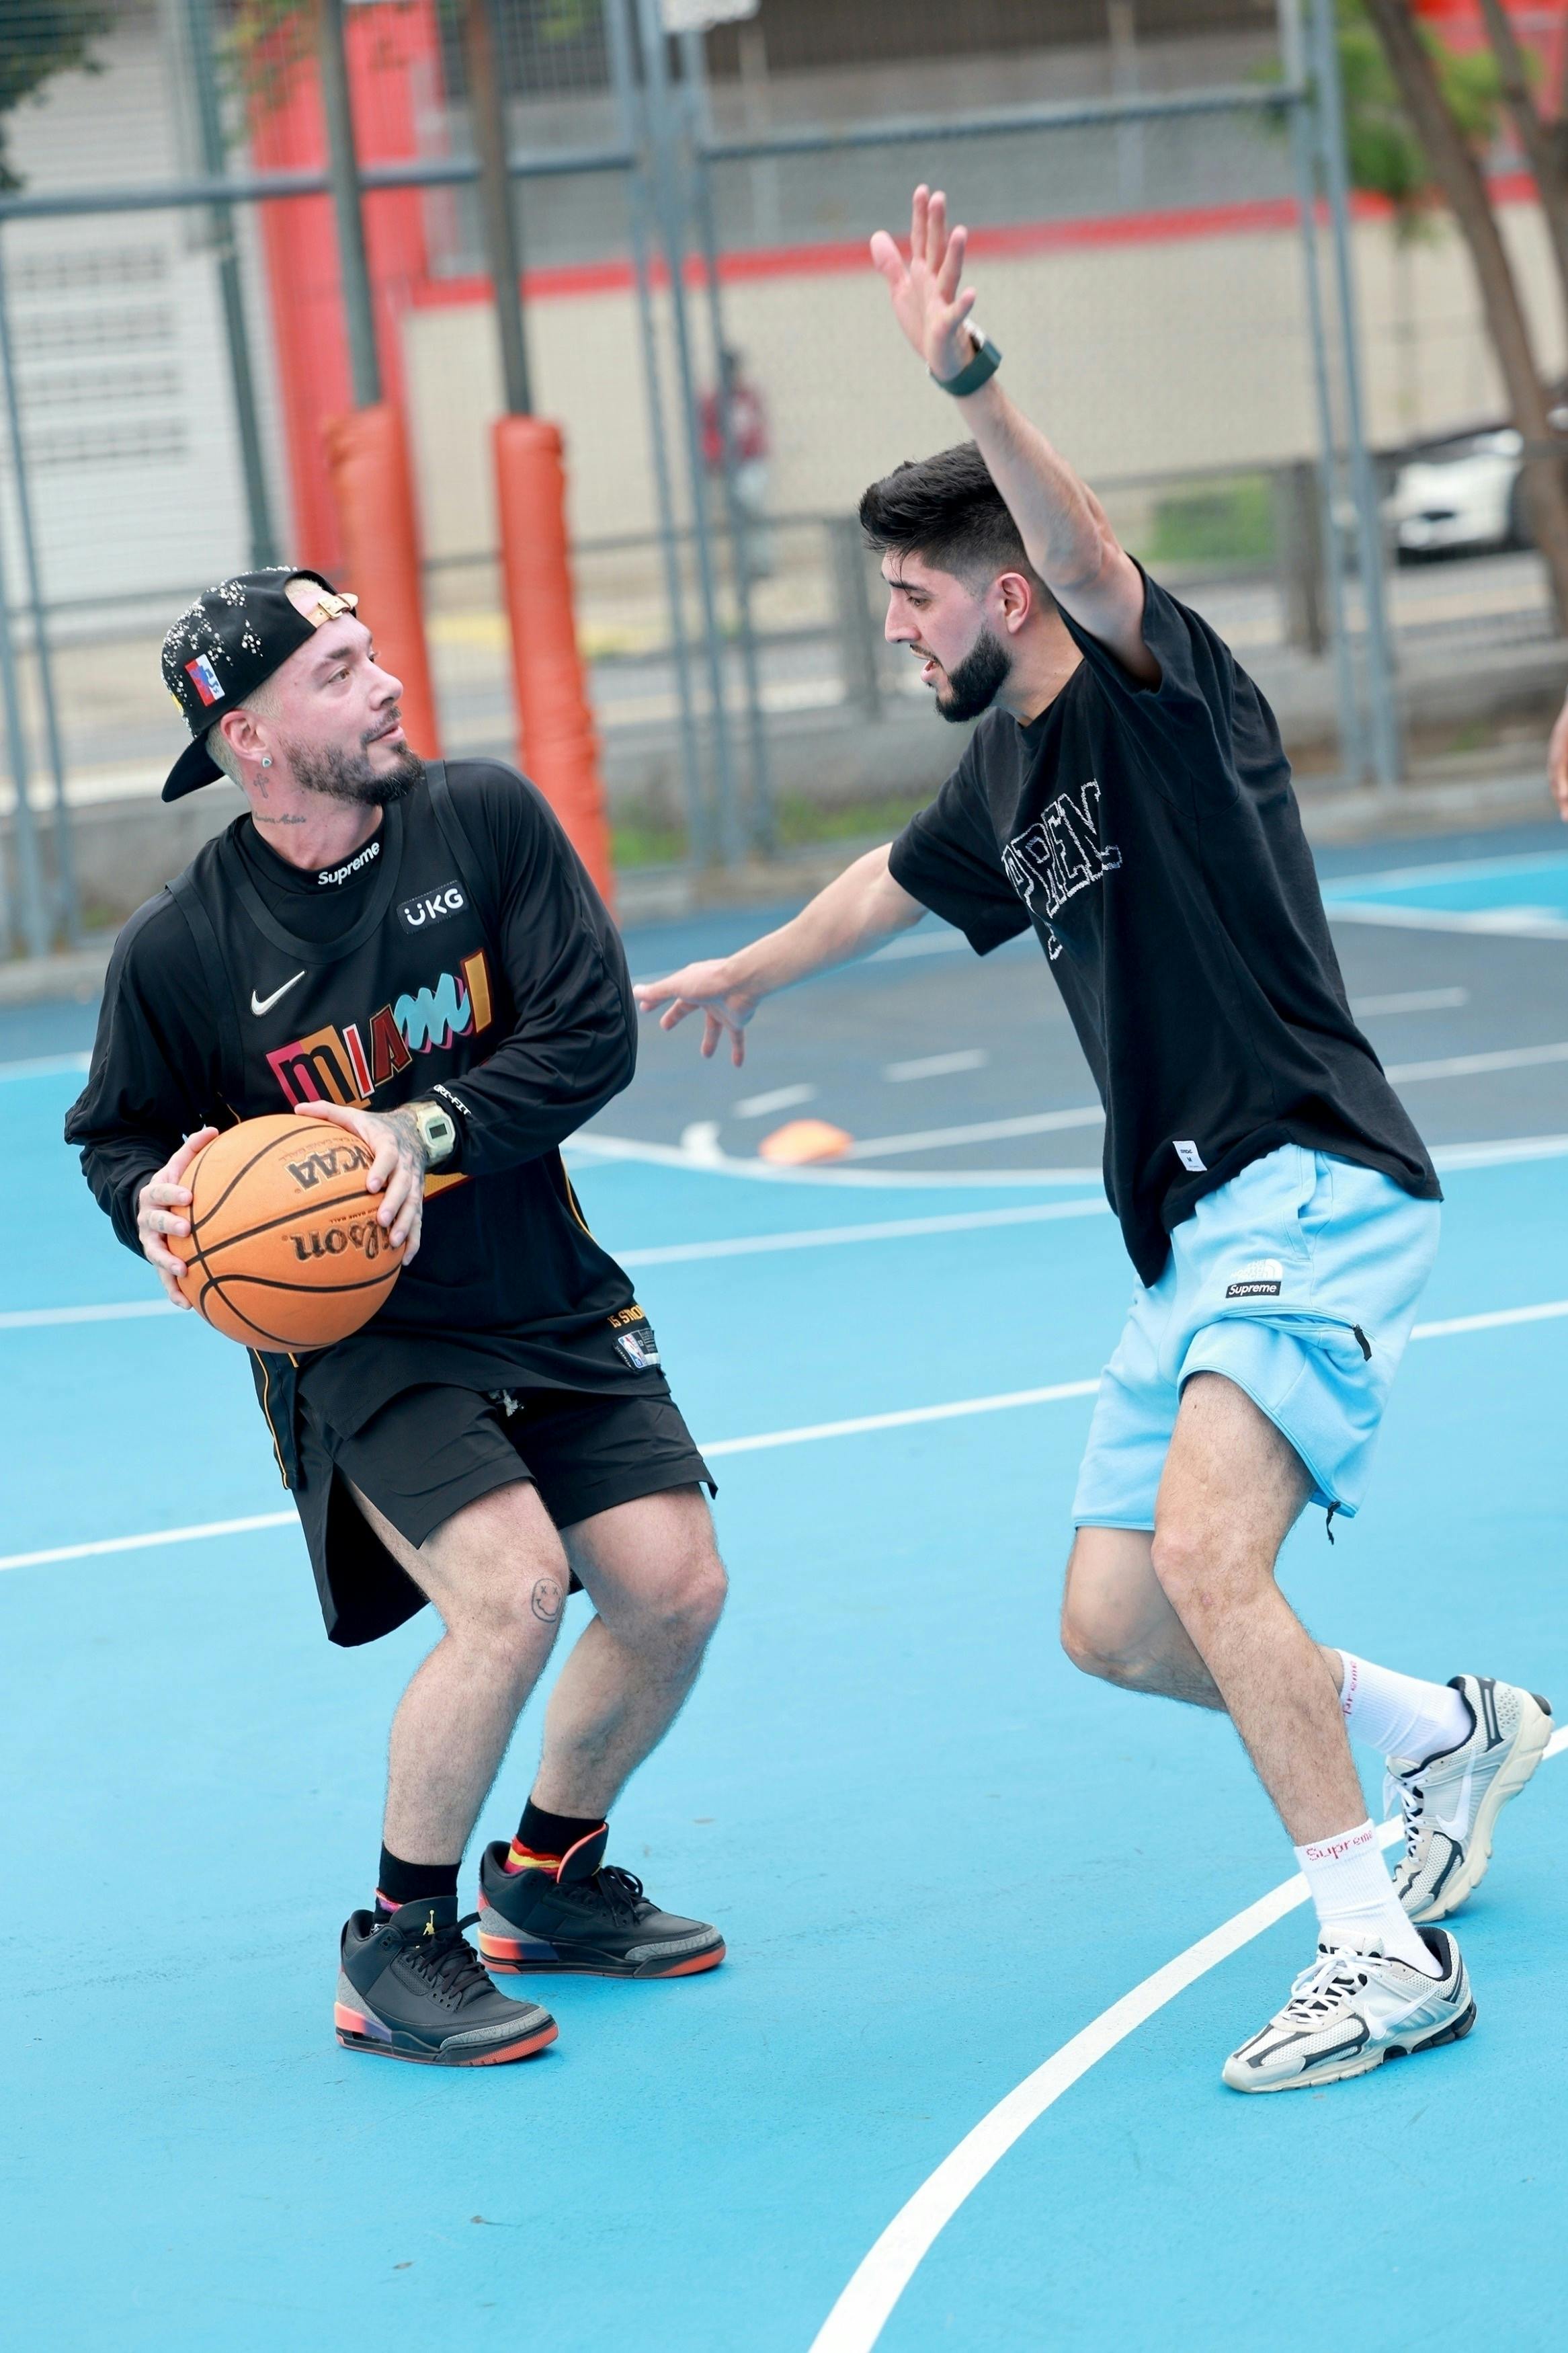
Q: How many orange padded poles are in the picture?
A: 2